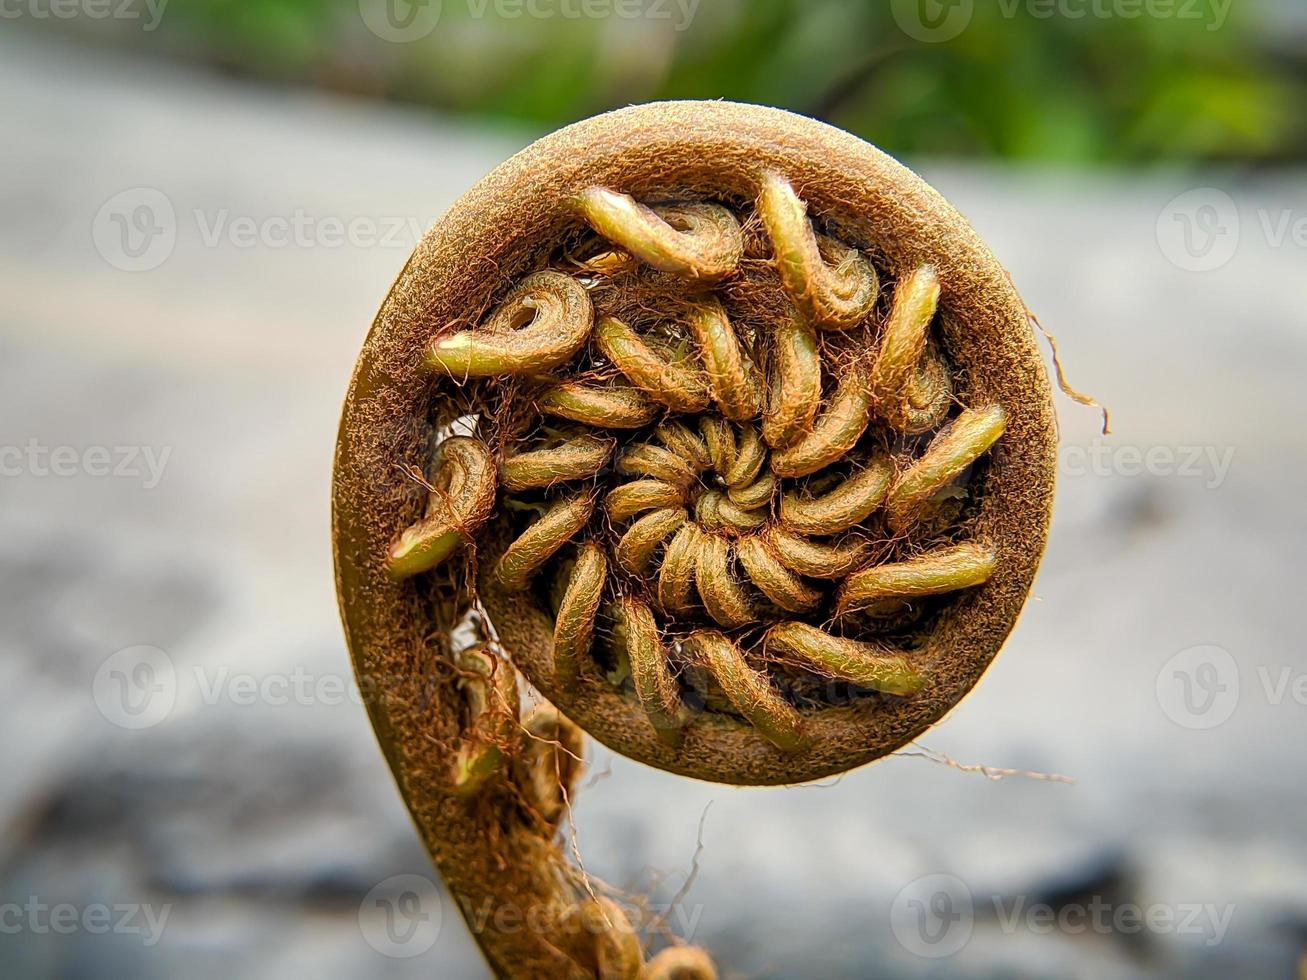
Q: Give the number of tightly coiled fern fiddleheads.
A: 1